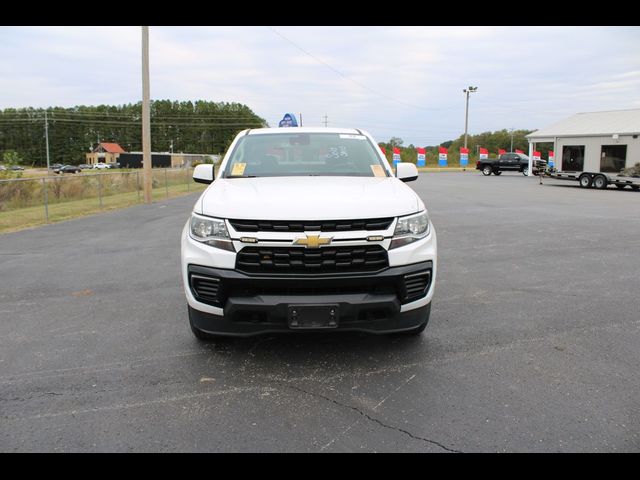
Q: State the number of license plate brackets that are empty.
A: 1